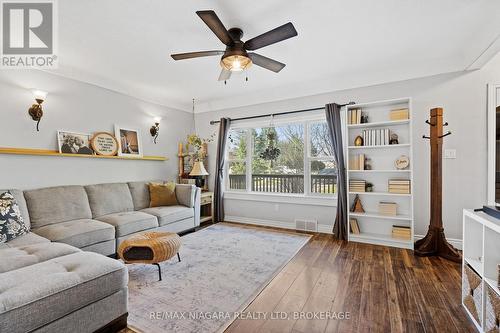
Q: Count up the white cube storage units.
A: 1